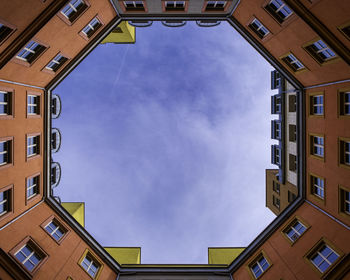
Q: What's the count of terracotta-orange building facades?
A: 6